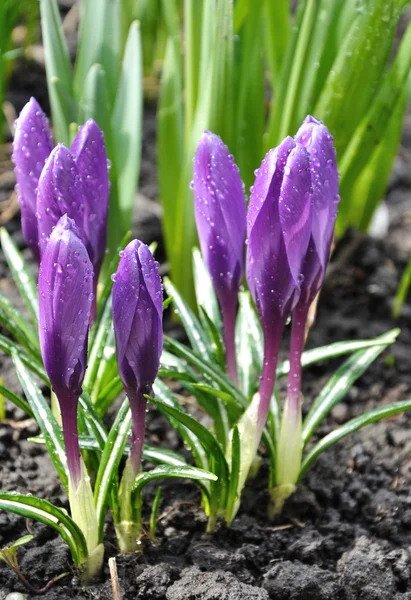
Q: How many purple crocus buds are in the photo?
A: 8